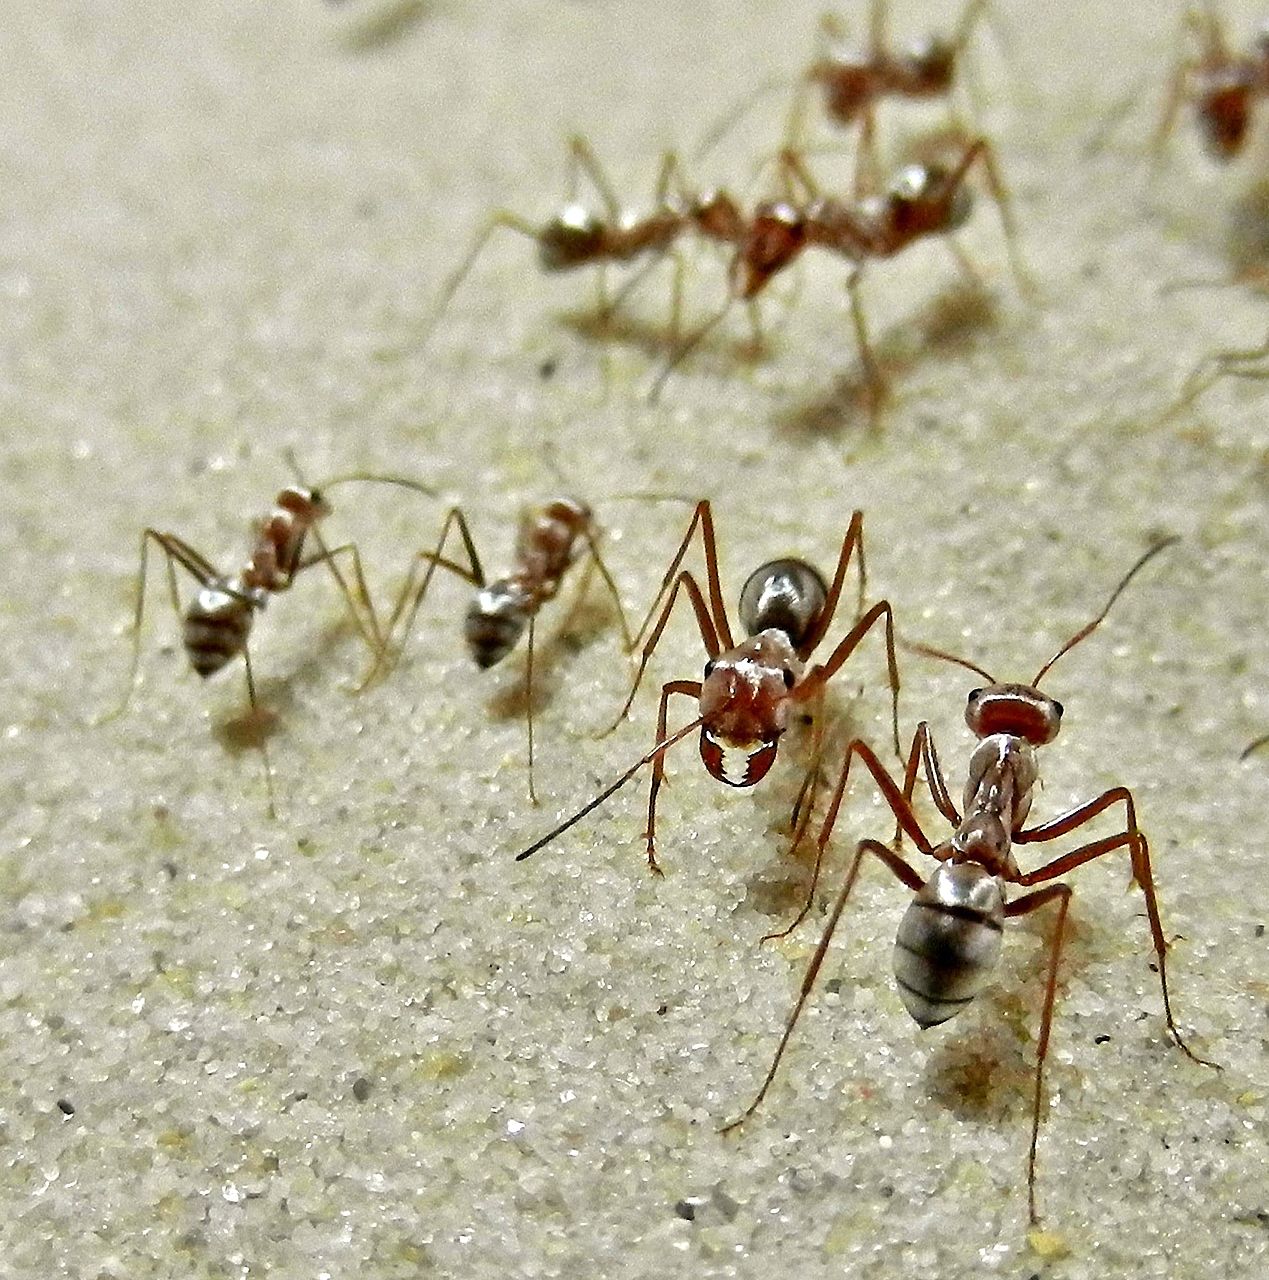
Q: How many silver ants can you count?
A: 8